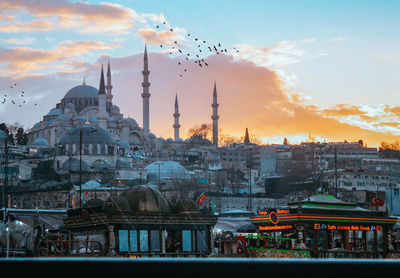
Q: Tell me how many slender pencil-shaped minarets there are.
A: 5